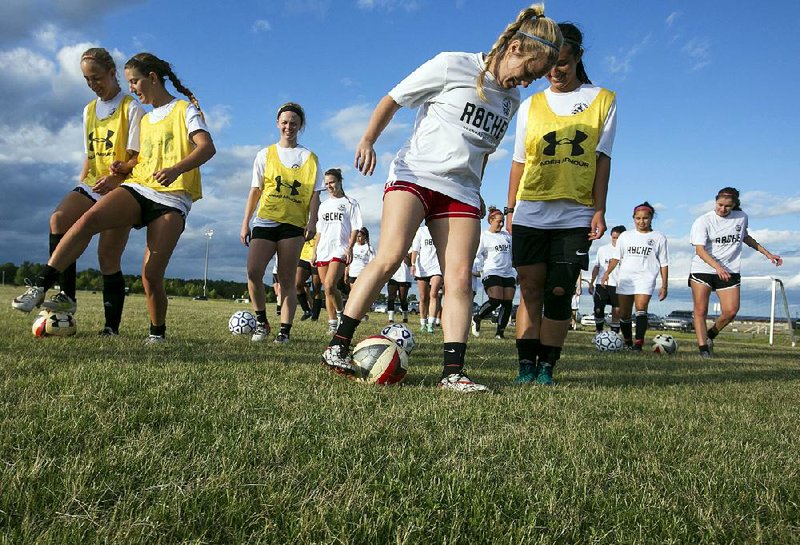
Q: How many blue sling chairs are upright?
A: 0